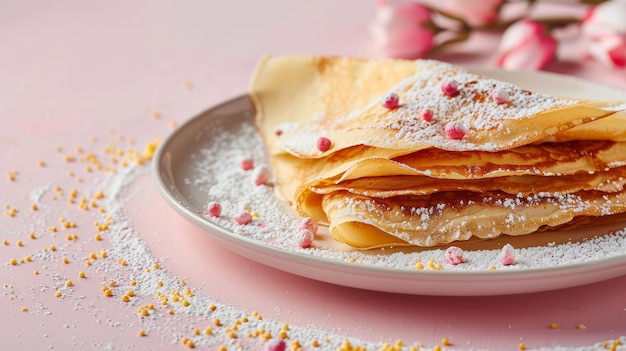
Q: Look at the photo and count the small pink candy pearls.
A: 15